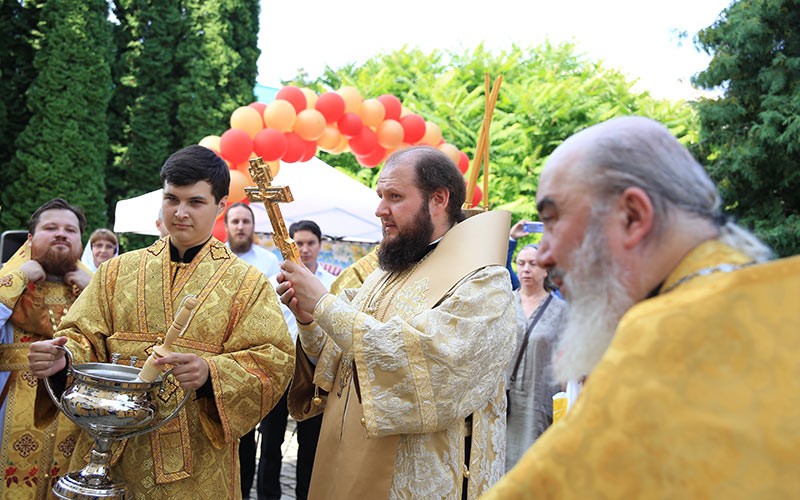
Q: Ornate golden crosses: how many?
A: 1